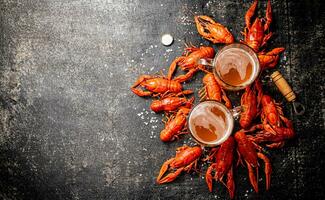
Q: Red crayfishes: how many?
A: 14